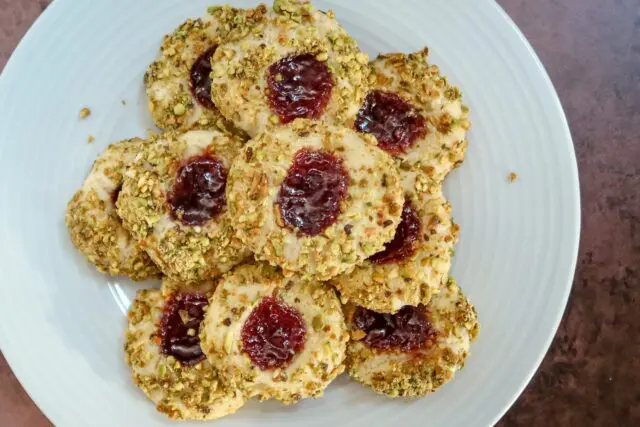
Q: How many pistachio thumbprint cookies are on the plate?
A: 10